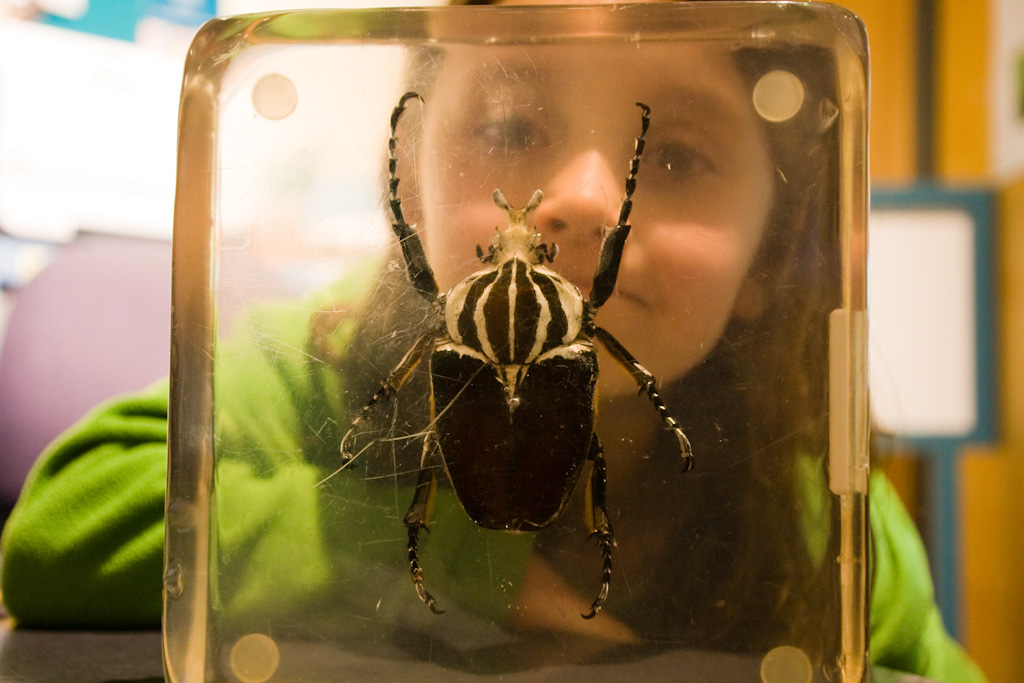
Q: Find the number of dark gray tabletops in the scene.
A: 1